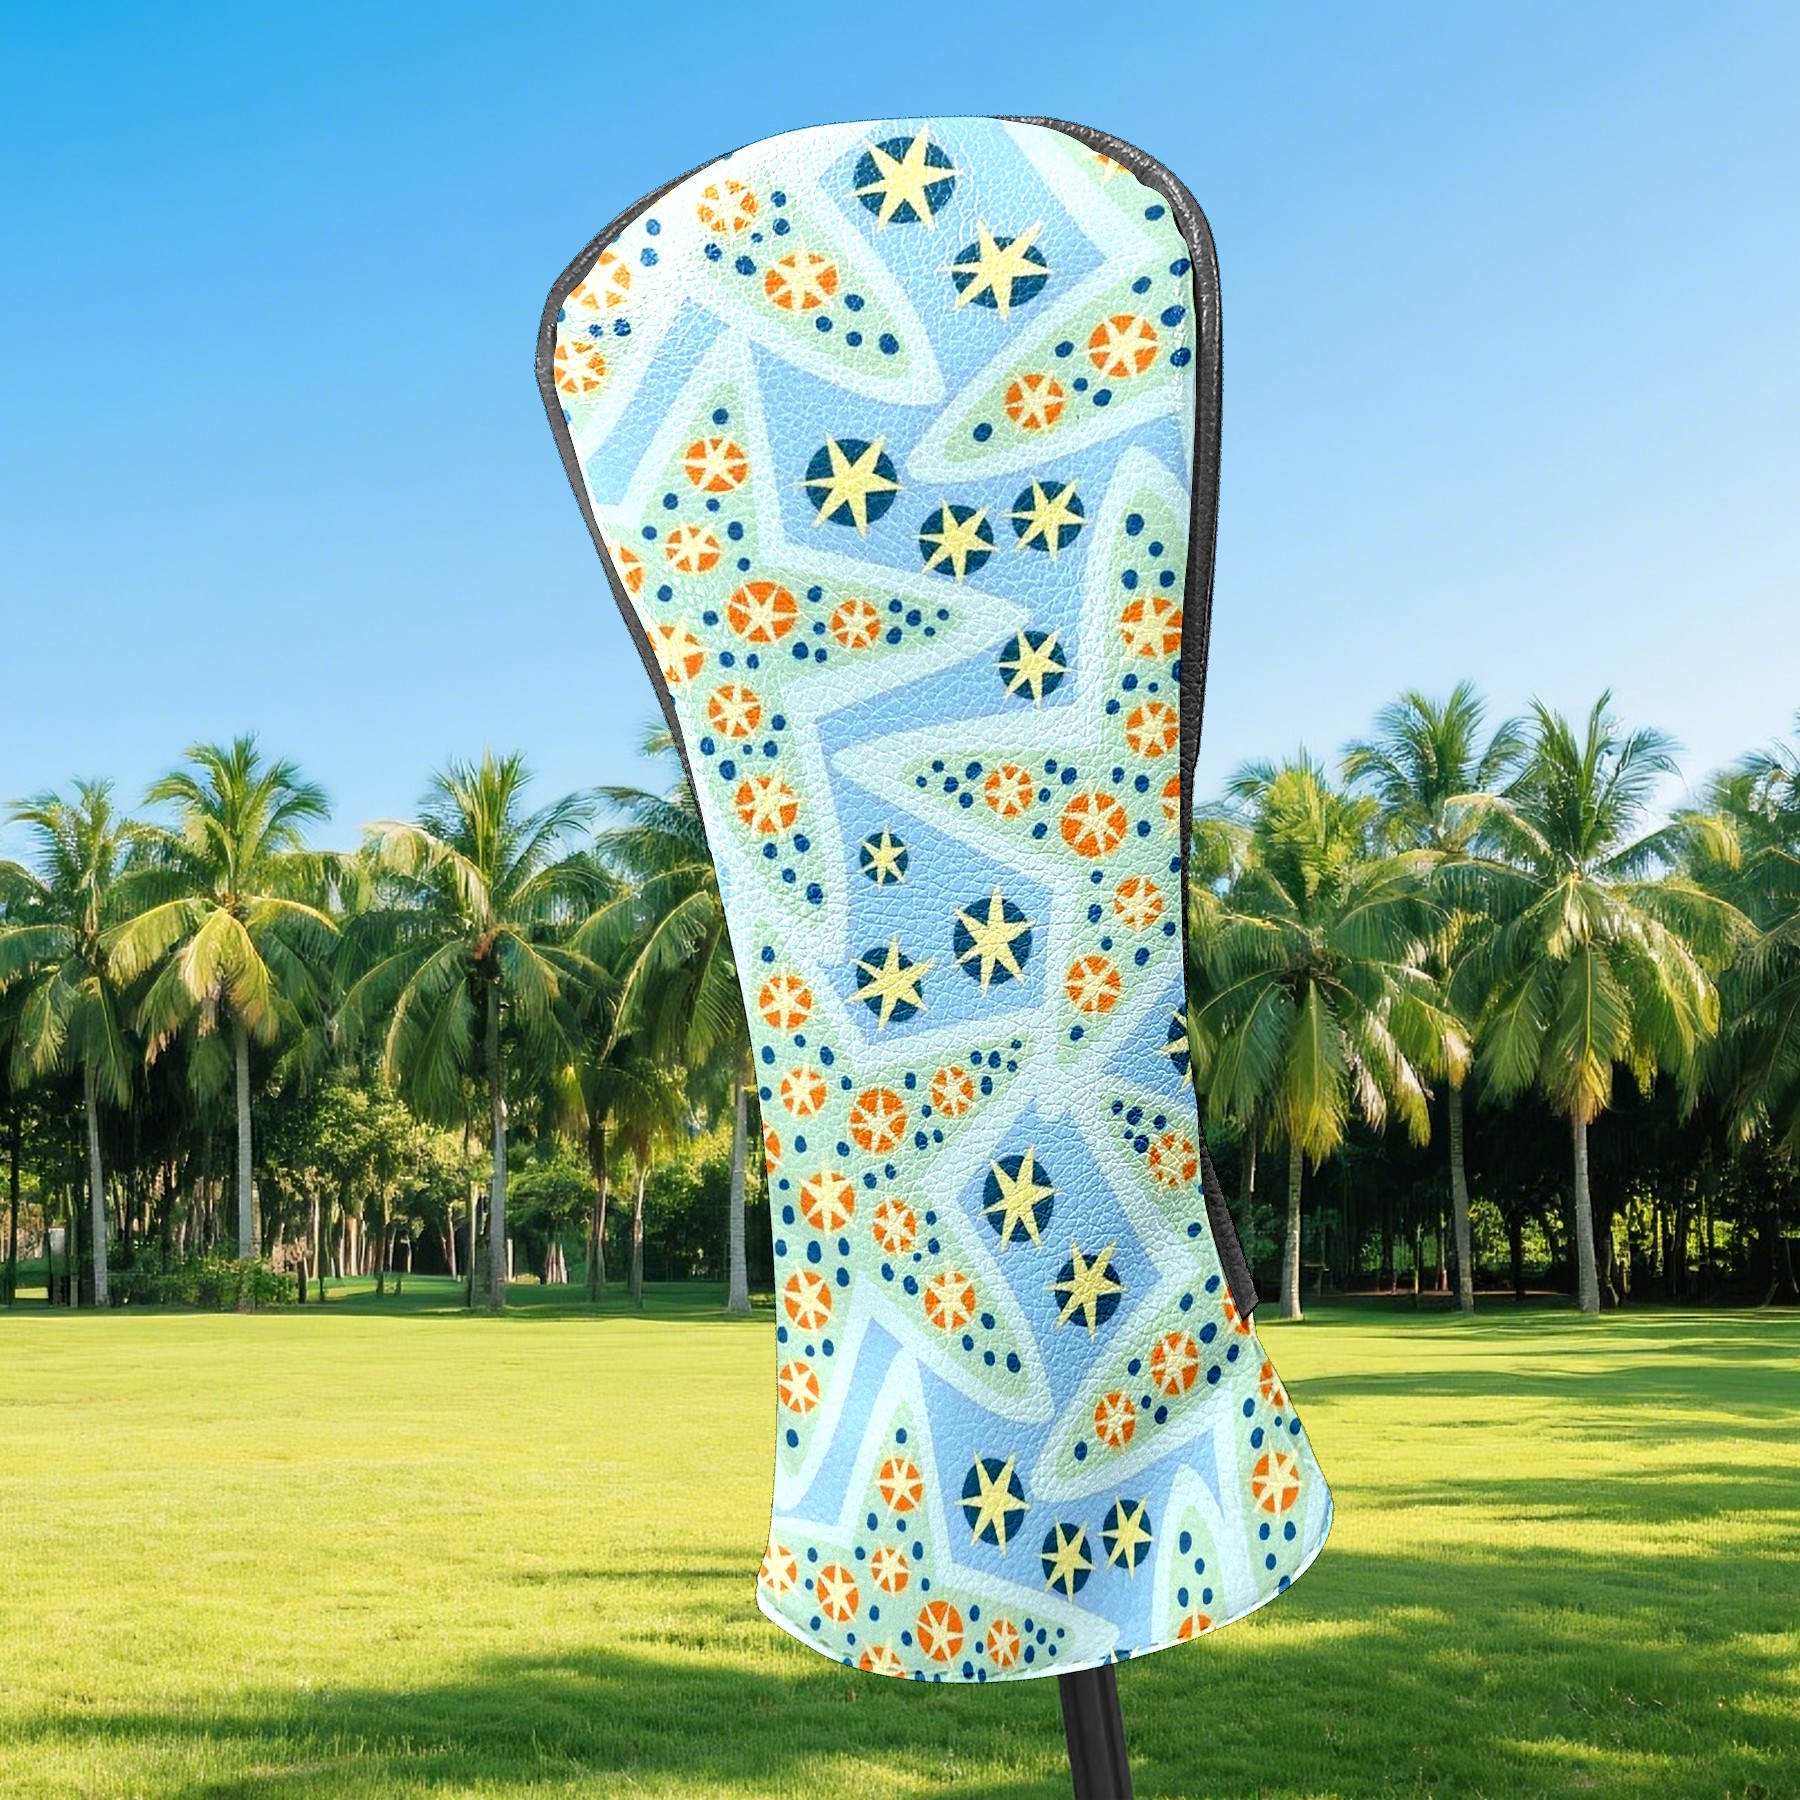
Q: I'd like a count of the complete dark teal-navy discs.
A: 14